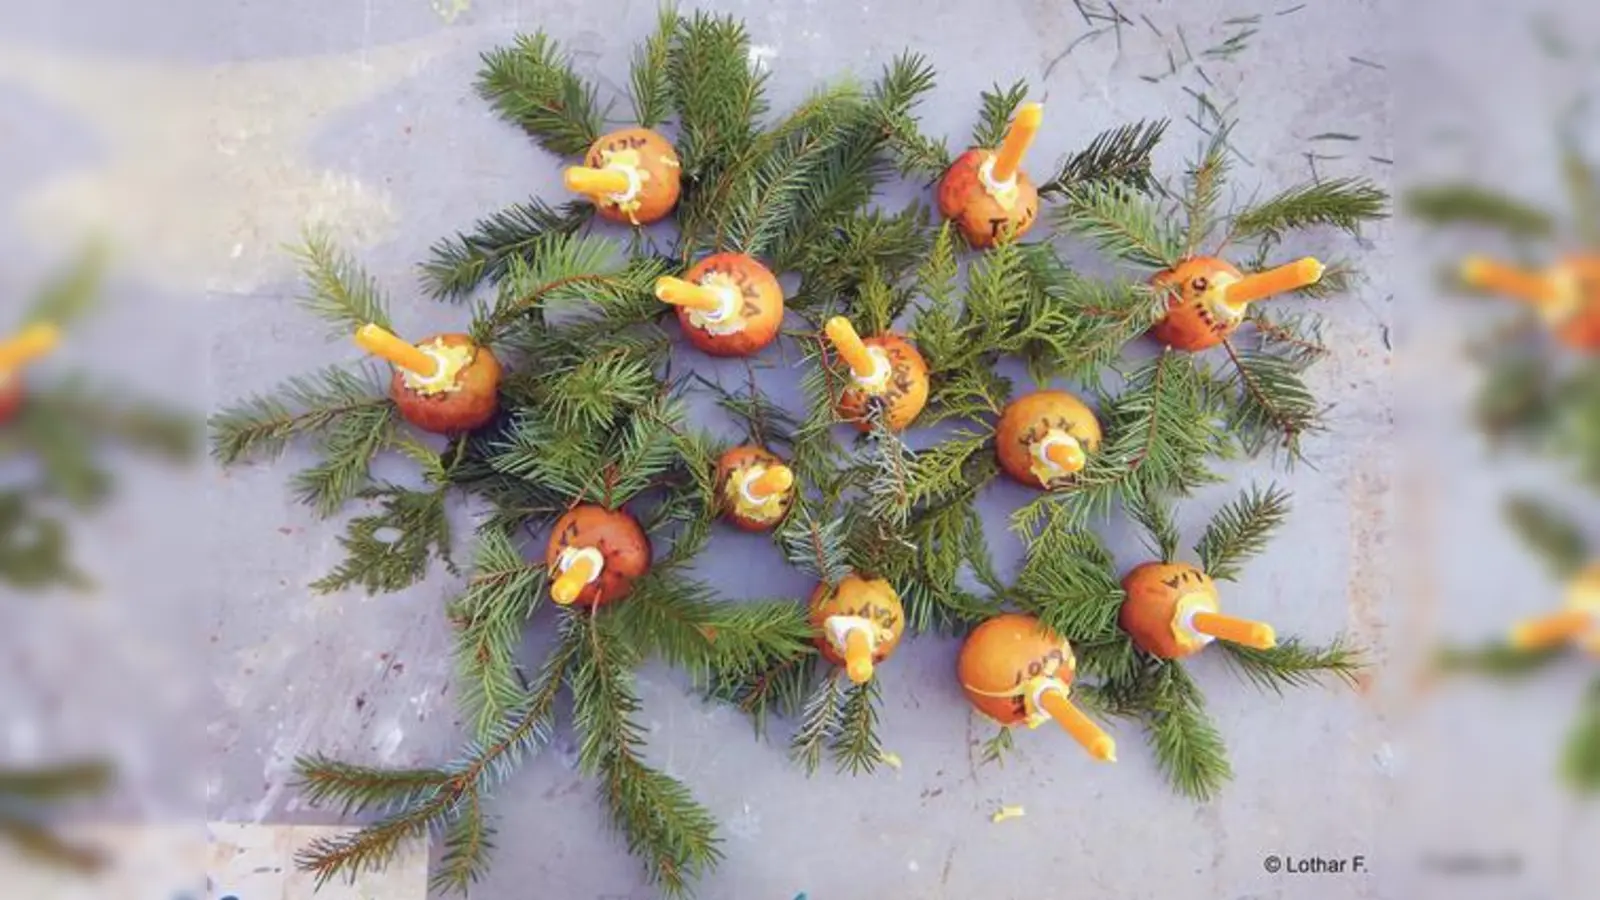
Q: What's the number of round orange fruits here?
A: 12